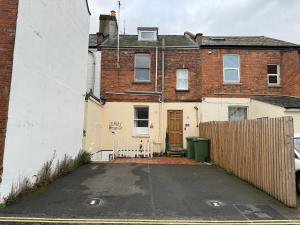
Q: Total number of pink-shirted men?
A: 0